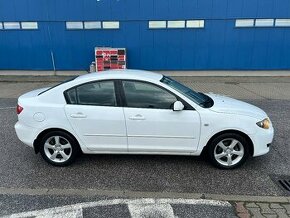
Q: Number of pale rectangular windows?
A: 12